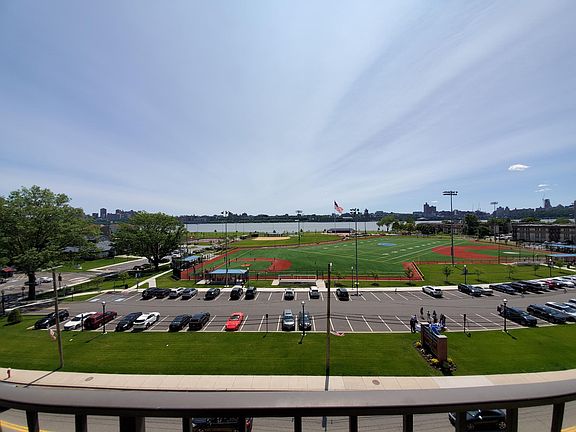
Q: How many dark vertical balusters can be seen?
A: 11